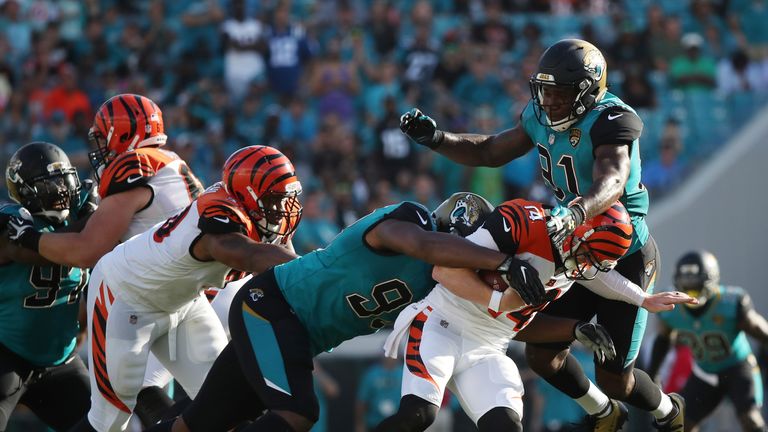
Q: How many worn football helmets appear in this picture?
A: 7